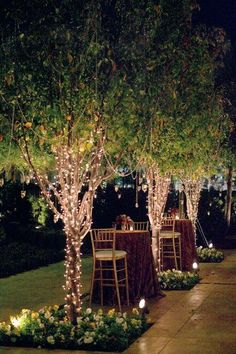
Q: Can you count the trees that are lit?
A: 3